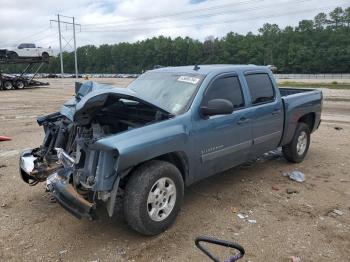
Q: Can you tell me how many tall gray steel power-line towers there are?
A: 1